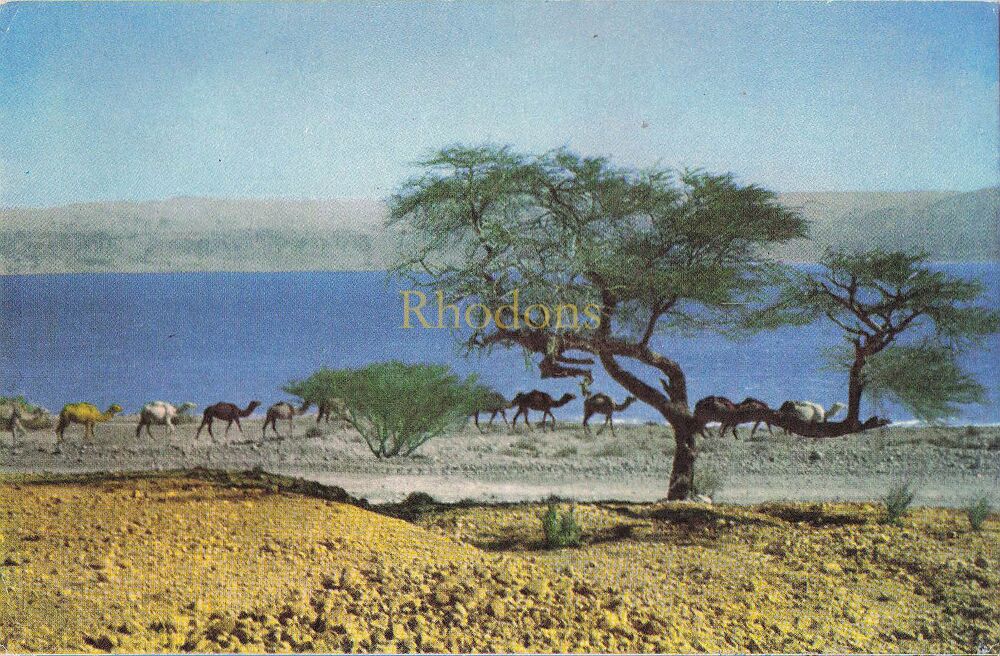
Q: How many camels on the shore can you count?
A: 12